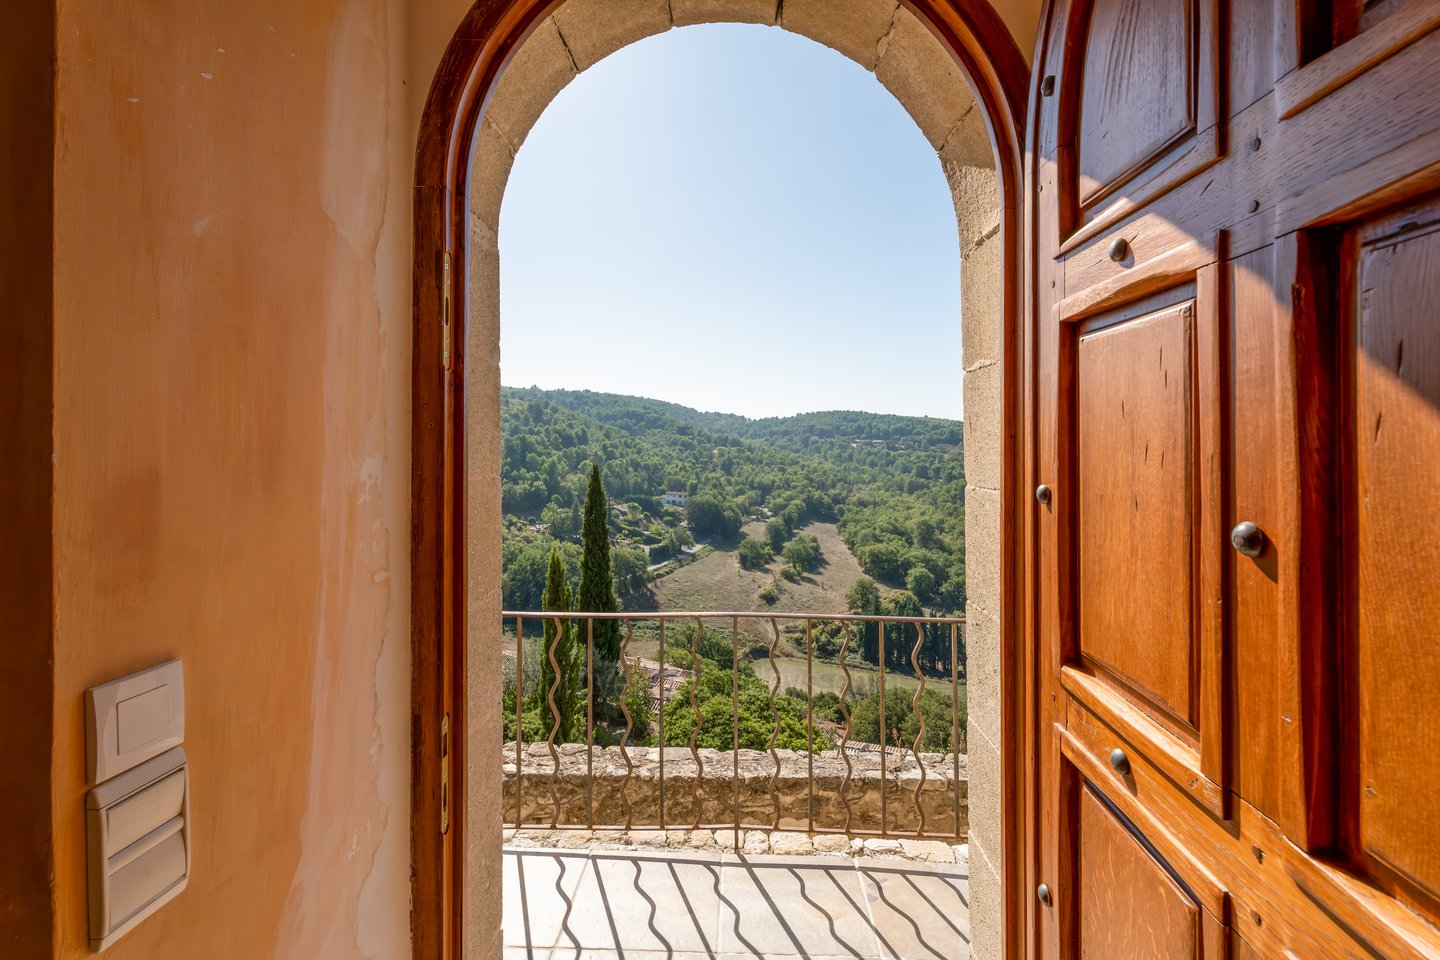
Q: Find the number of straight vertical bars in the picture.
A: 7